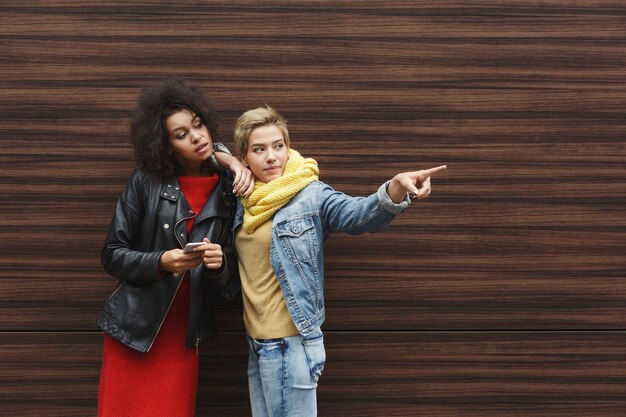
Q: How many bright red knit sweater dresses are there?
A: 1